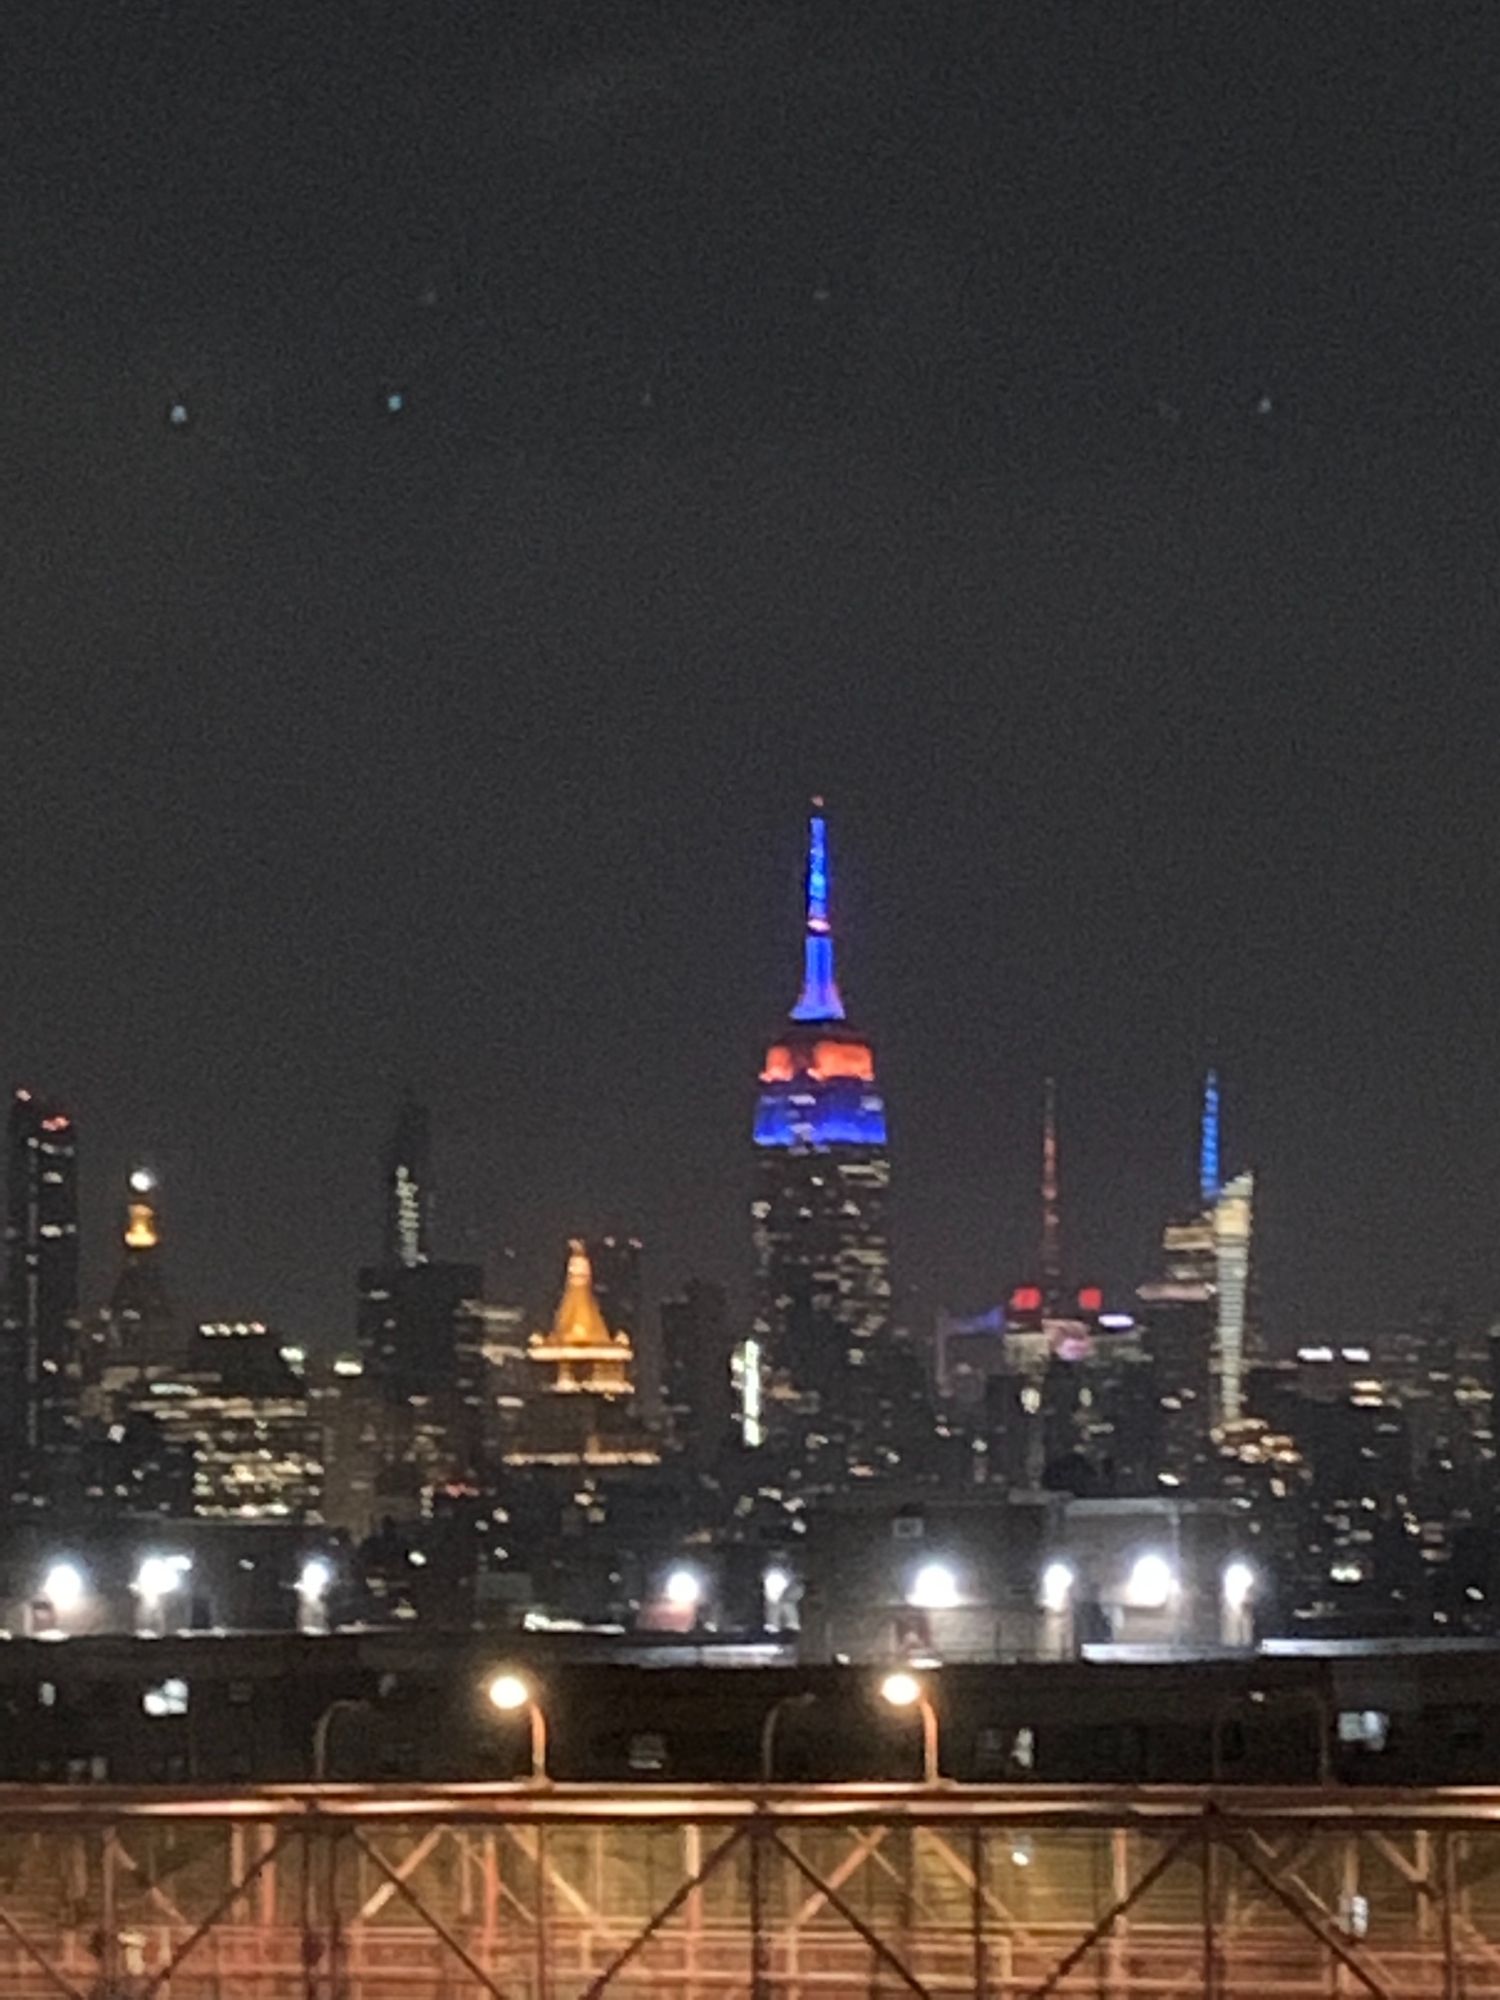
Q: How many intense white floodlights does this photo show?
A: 9